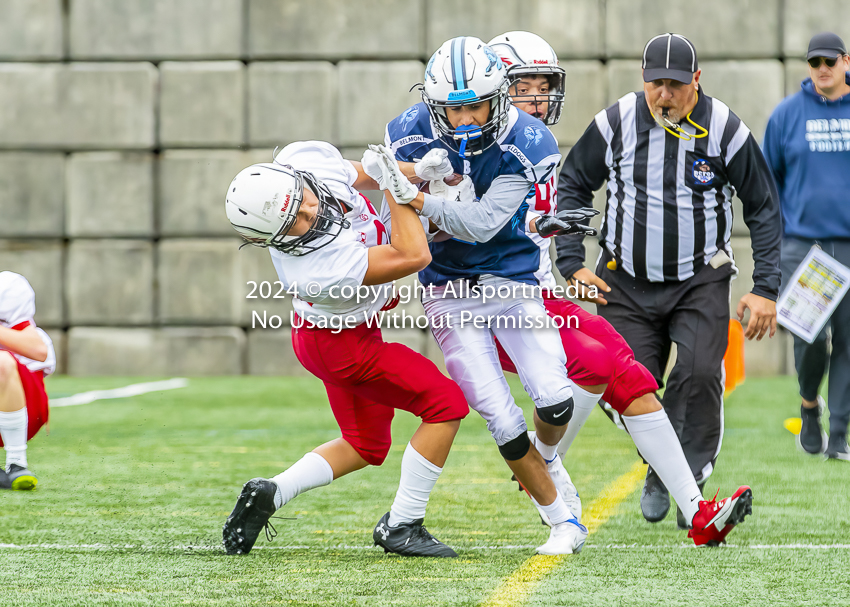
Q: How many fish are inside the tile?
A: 0